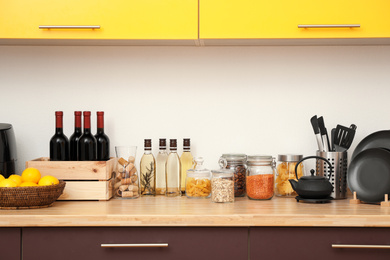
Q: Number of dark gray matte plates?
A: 2